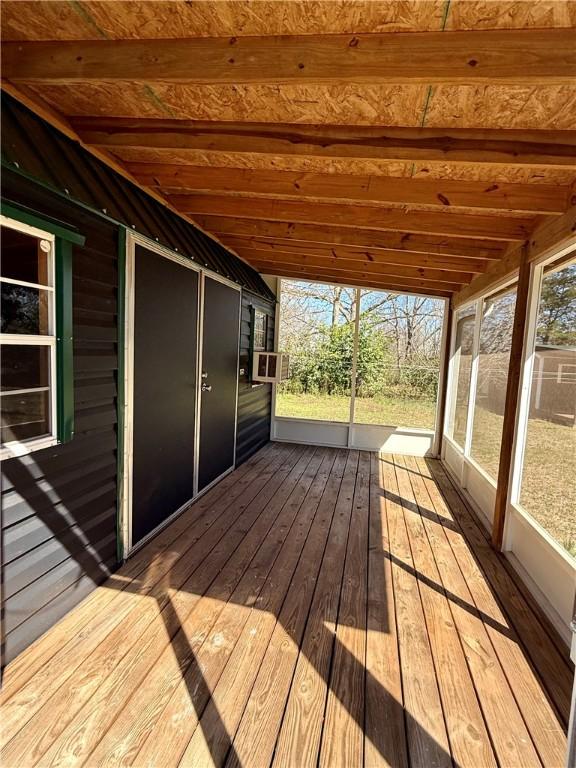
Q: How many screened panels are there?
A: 5